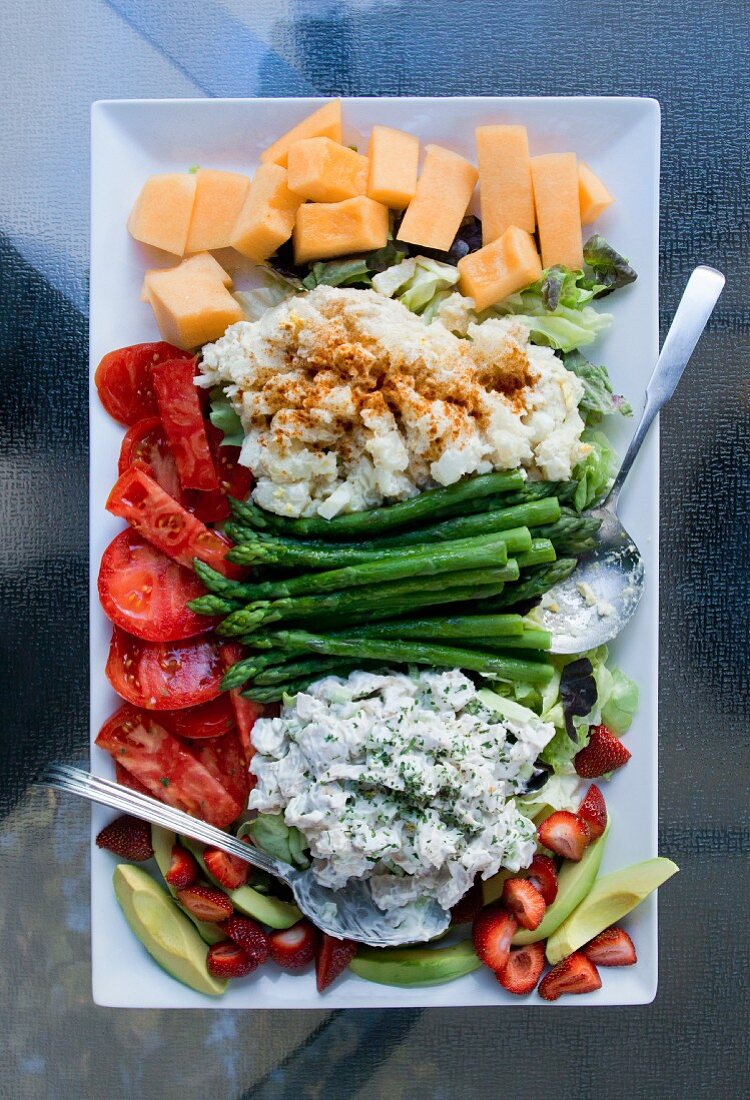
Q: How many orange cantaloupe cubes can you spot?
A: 14